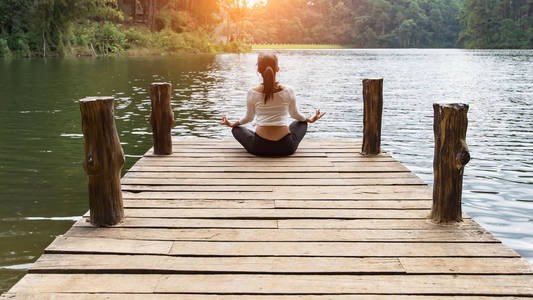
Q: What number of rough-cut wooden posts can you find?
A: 4